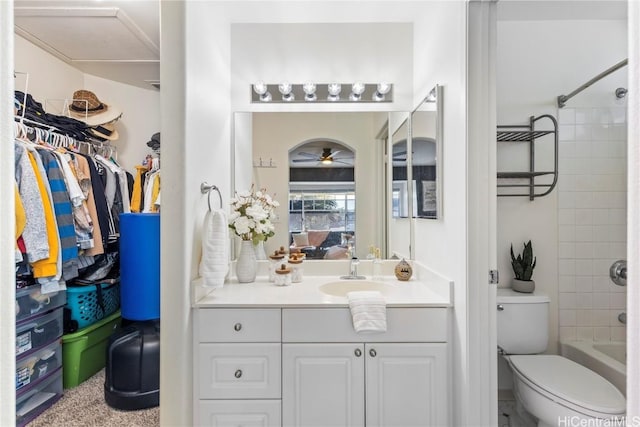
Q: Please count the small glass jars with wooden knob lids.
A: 3